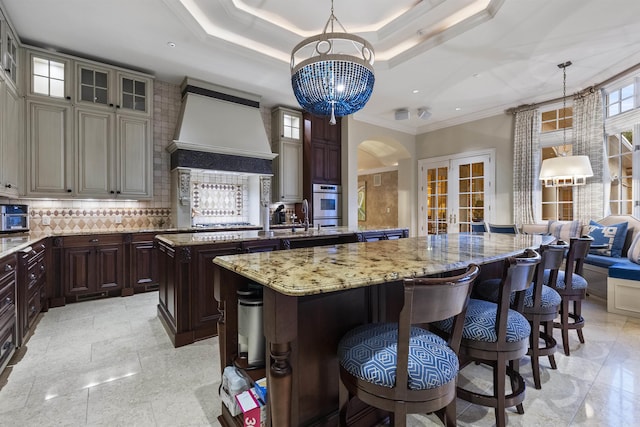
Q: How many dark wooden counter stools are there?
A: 4